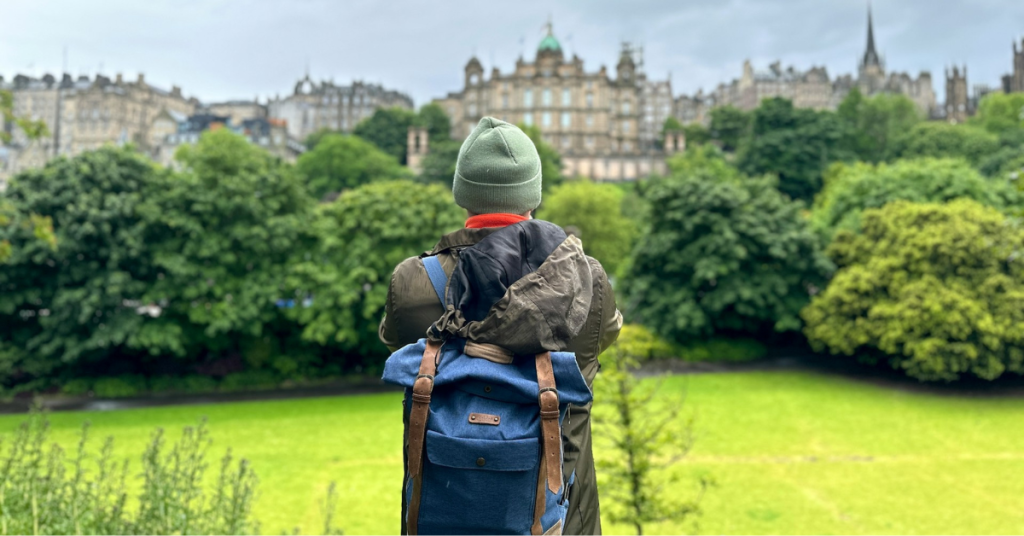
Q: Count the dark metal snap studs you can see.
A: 2